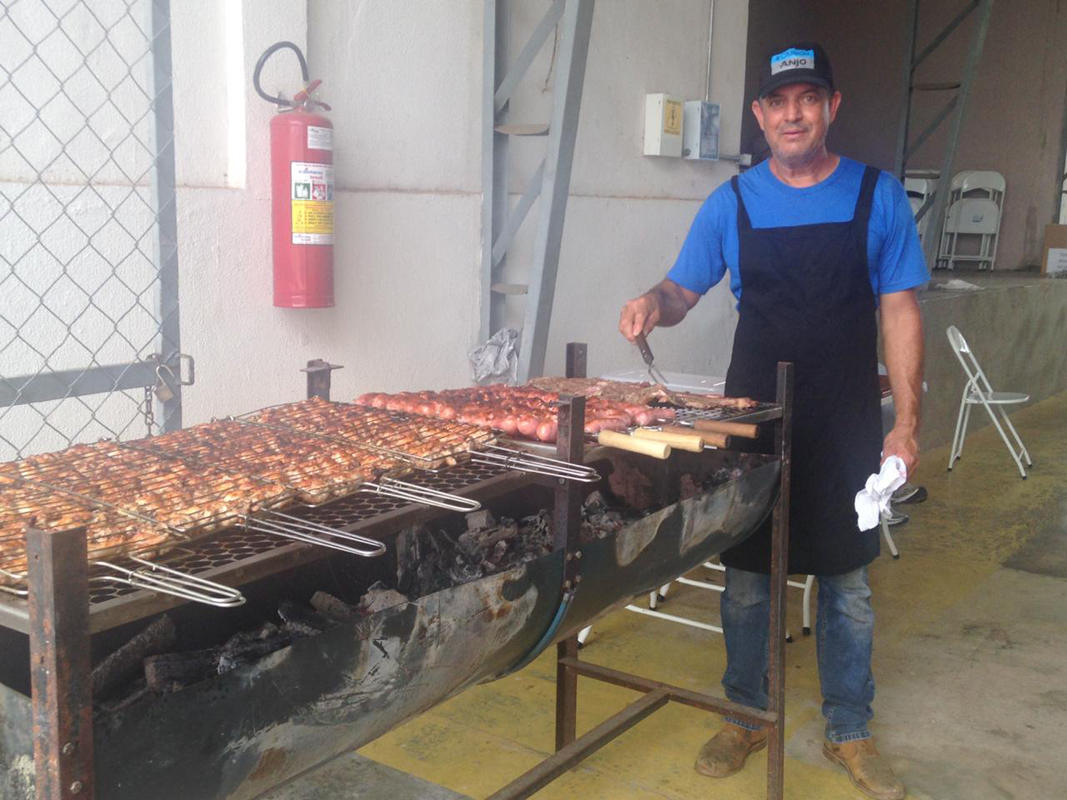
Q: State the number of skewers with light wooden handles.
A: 2